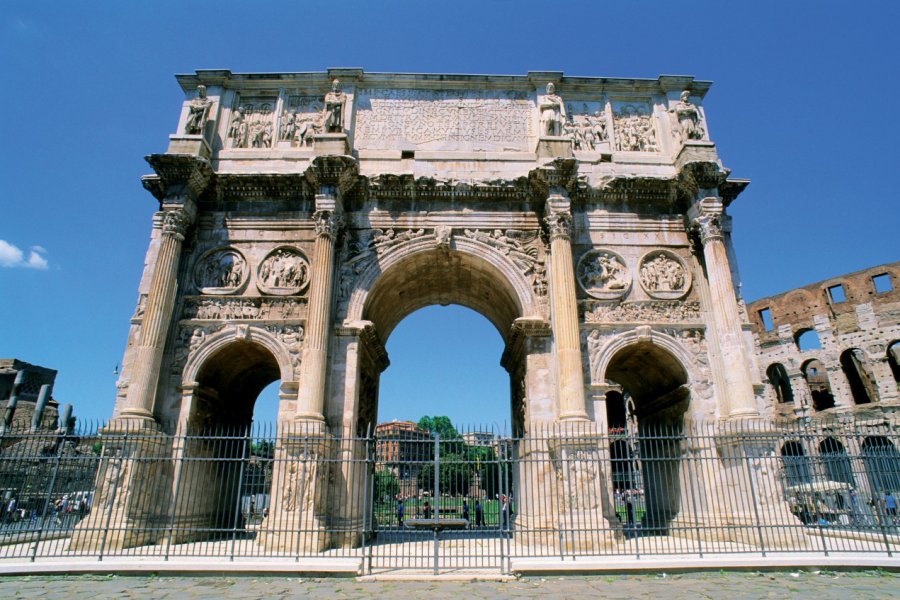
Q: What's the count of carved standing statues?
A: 4